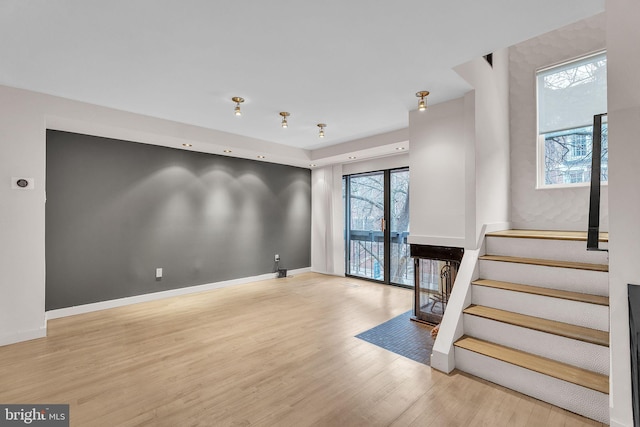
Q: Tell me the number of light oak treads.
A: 5